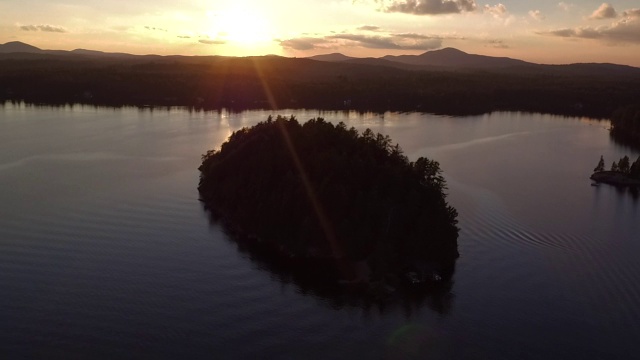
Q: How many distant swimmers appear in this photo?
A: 0